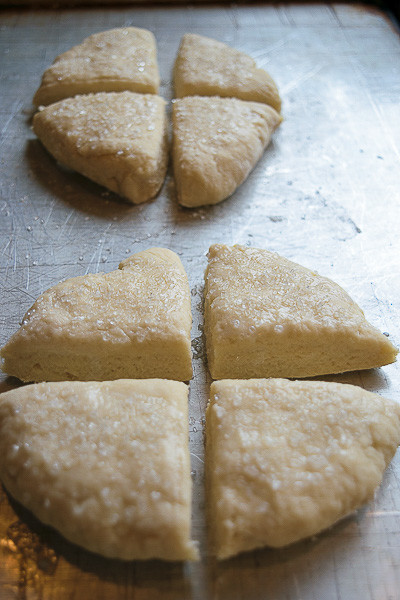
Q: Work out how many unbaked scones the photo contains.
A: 8